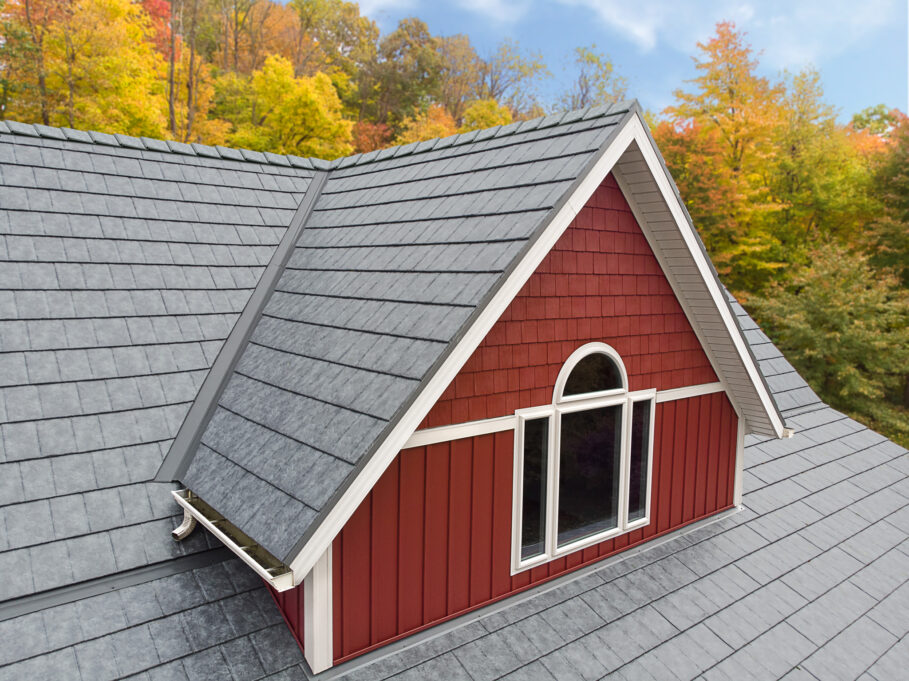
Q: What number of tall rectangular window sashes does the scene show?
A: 3